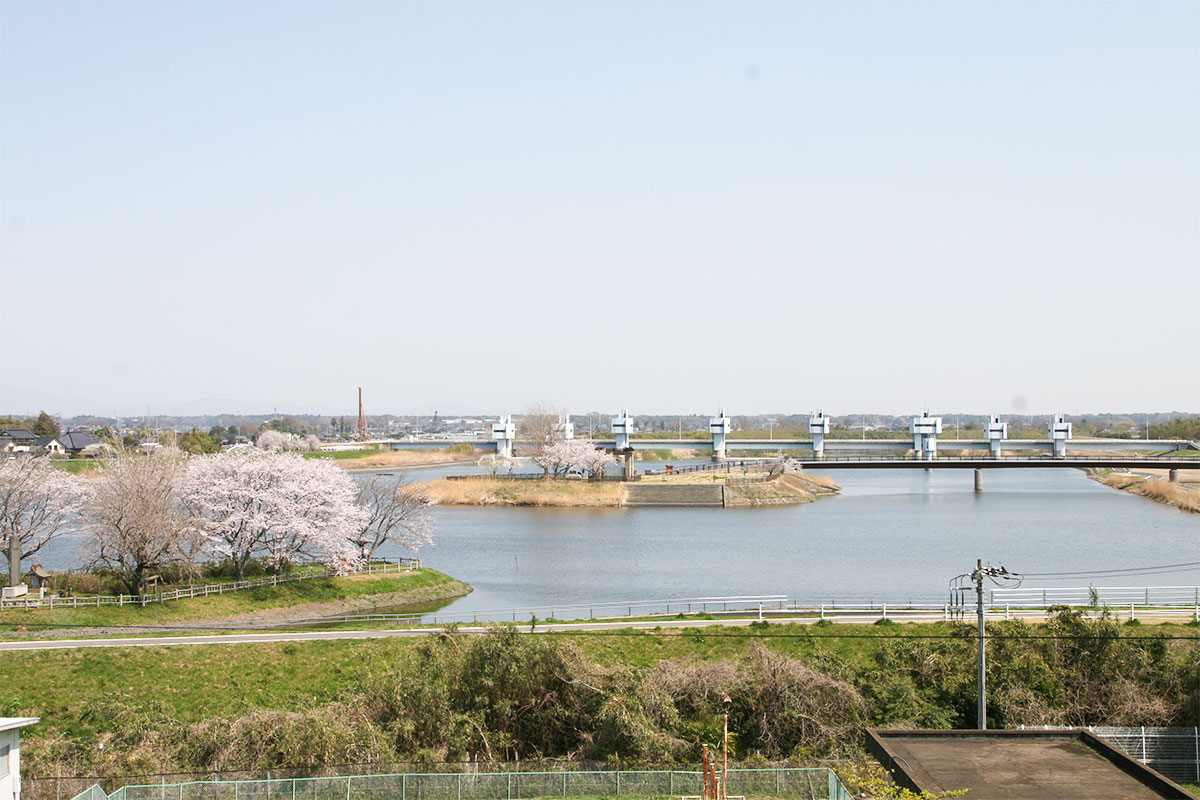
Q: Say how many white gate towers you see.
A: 8